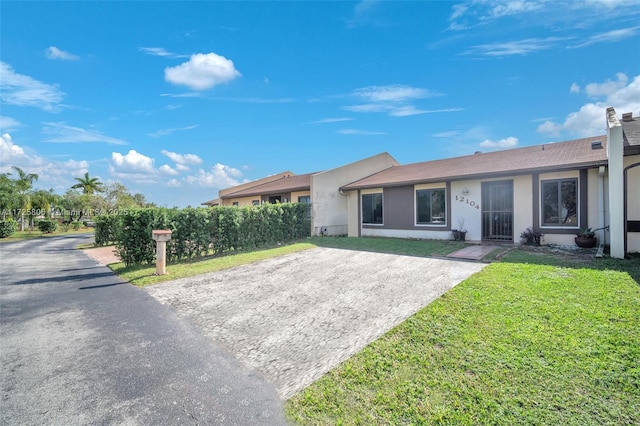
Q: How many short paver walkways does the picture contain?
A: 1